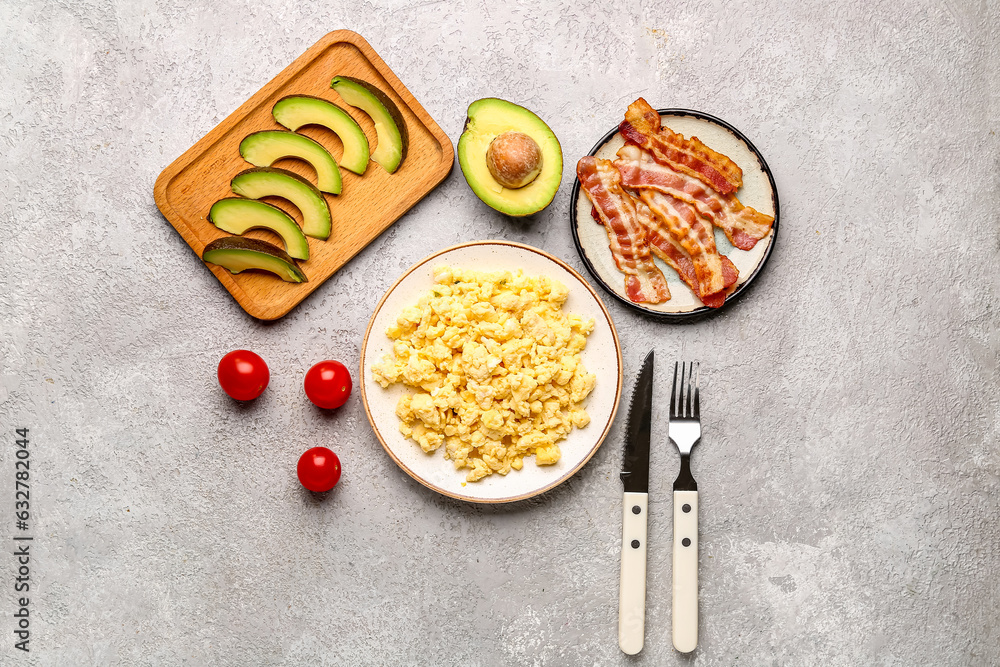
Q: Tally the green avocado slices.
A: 6